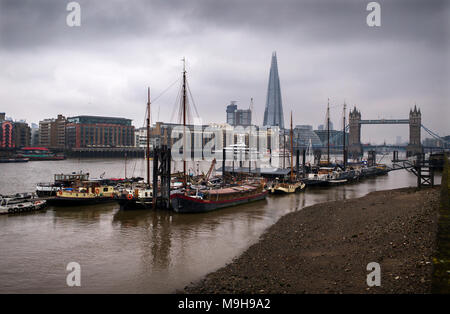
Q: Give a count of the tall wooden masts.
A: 5